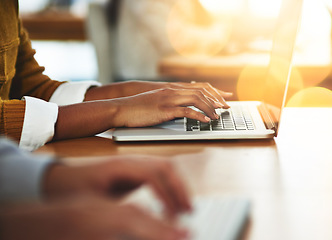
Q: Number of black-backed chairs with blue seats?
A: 0